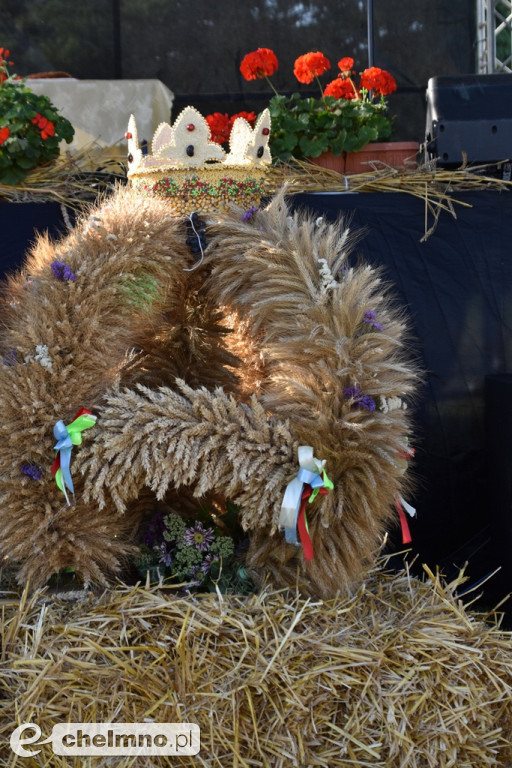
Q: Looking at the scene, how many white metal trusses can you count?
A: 1